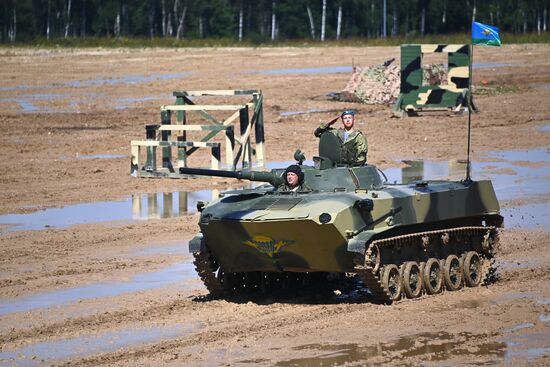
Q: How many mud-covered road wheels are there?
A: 5